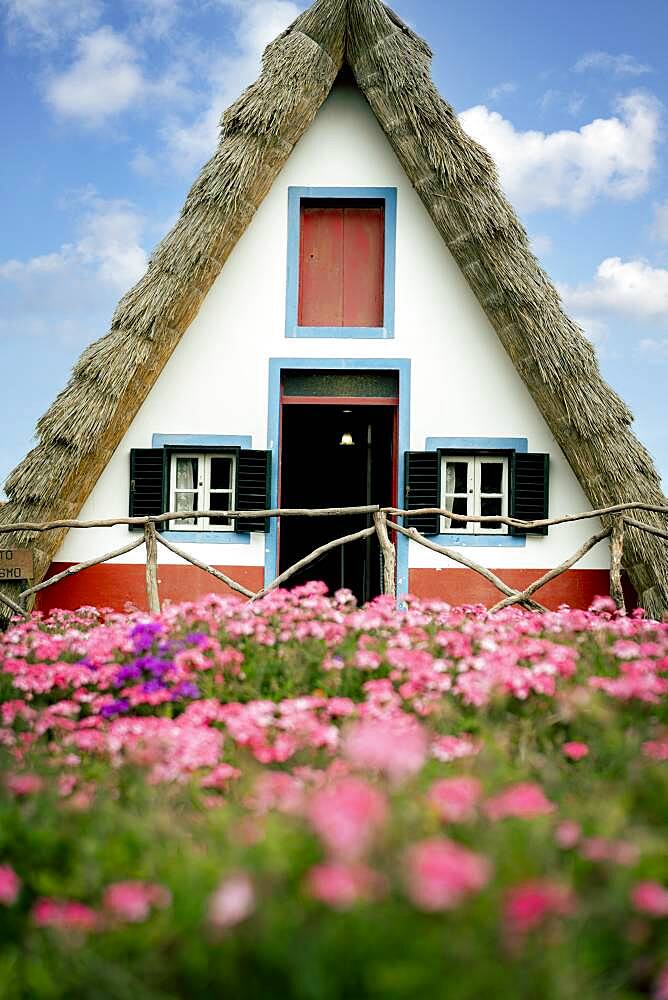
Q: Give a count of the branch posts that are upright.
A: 3